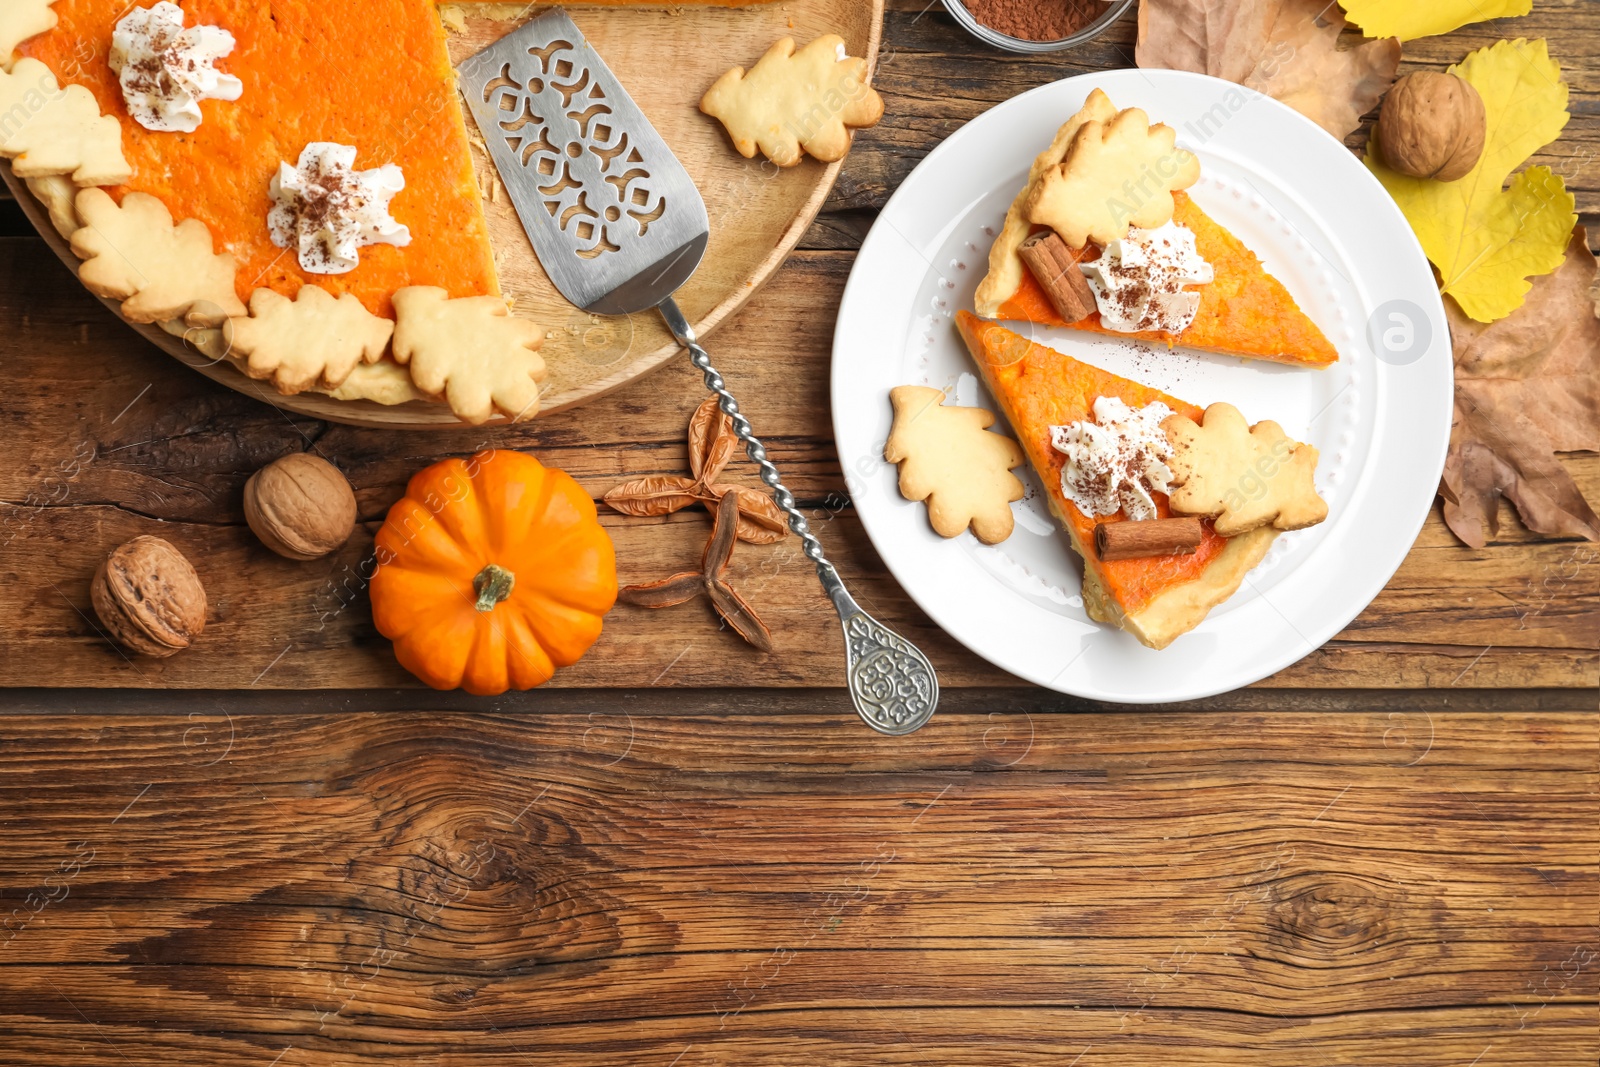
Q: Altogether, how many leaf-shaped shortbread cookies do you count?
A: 9